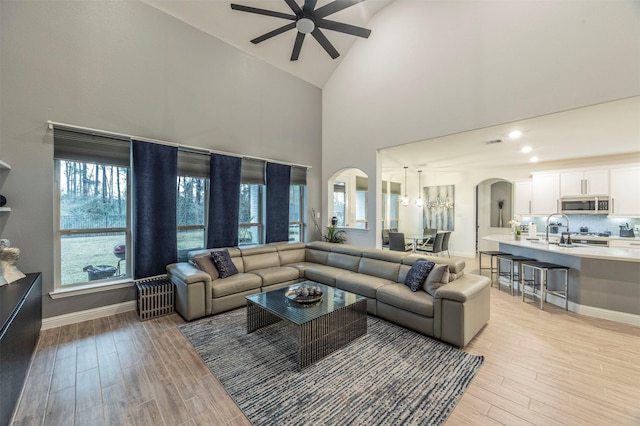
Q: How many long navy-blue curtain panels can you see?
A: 3